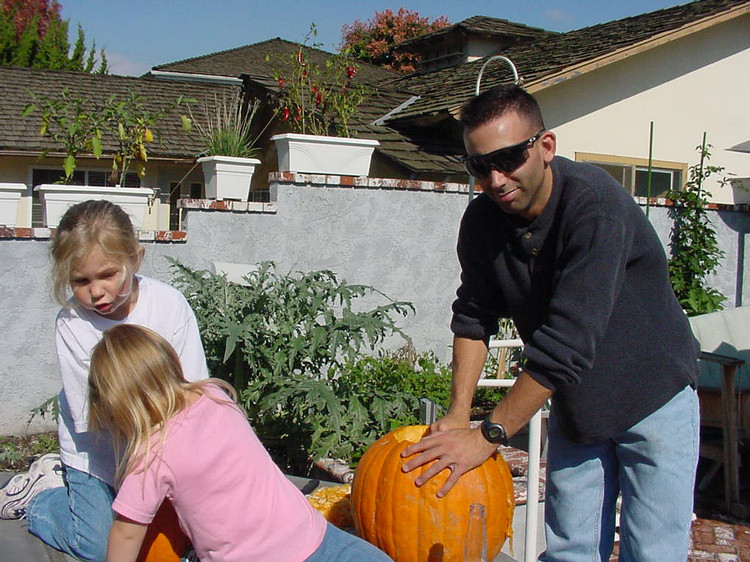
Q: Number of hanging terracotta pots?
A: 0